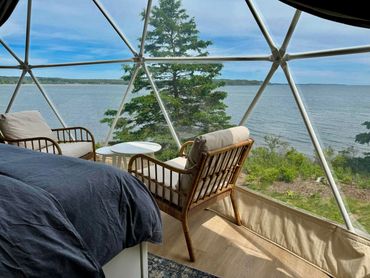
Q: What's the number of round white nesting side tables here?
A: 2